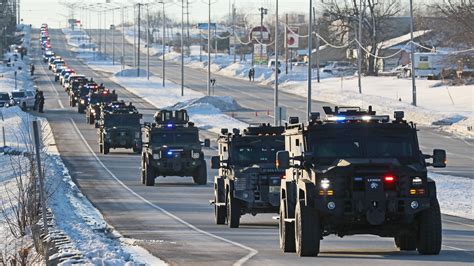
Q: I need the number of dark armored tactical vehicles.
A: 7